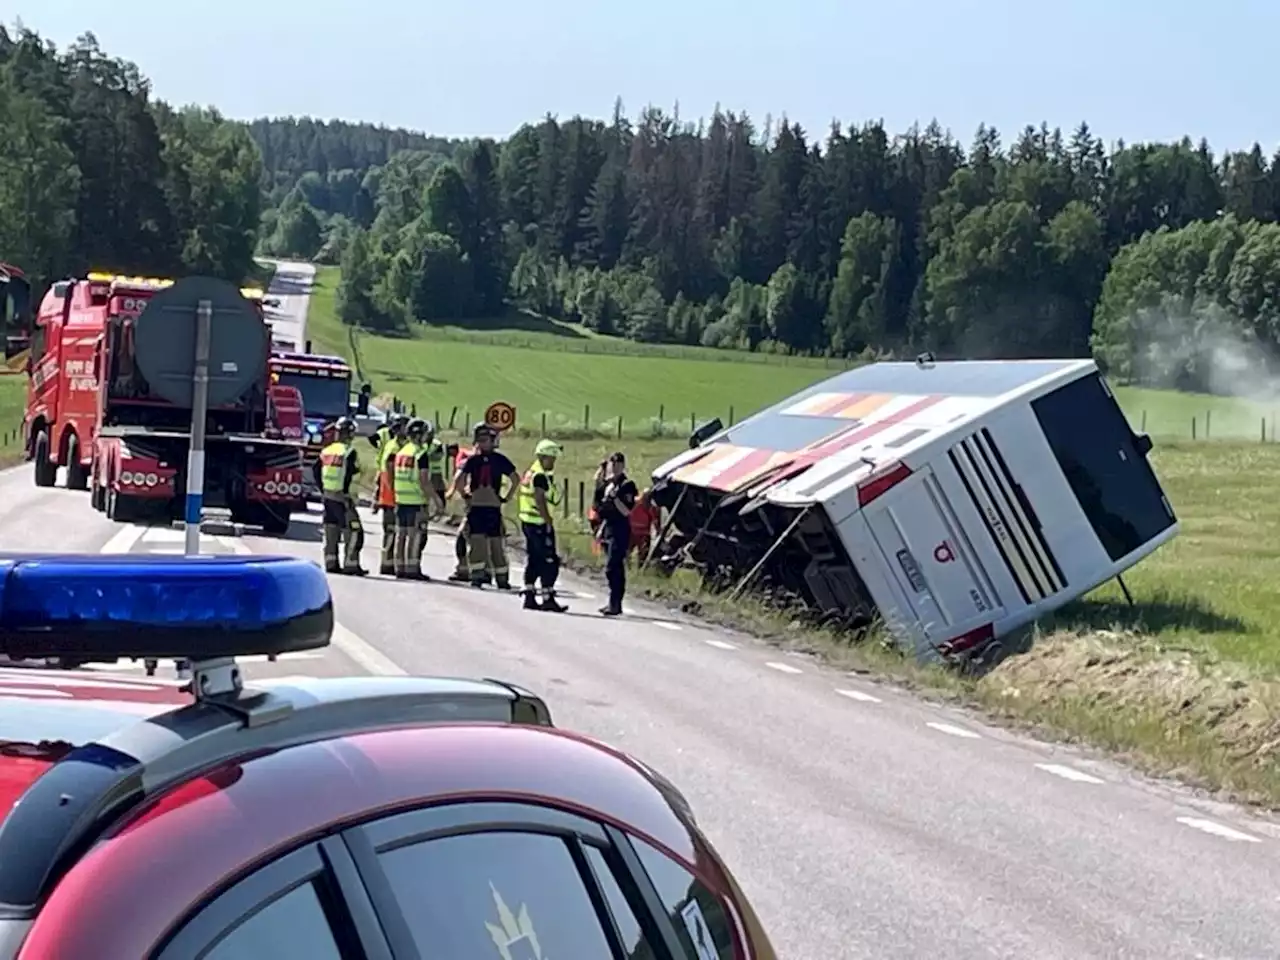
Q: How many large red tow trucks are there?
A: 1